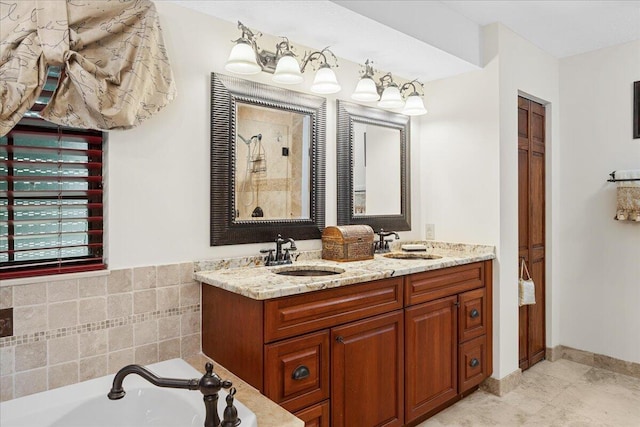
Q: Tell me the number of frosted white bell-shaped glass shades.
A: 6